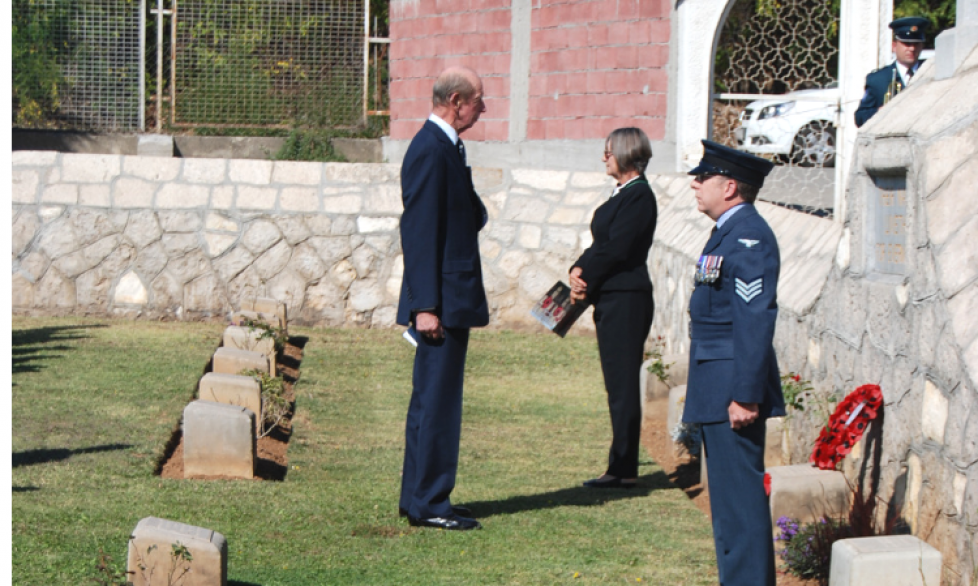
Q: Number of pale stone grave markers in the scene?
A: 12